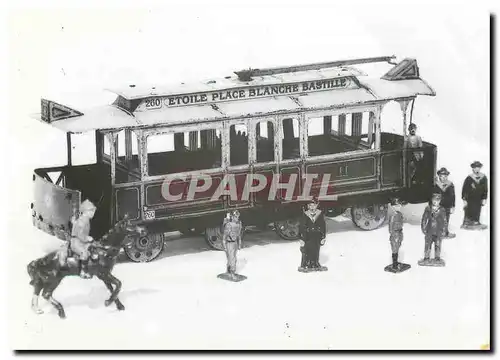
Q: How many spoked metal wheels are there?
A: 4